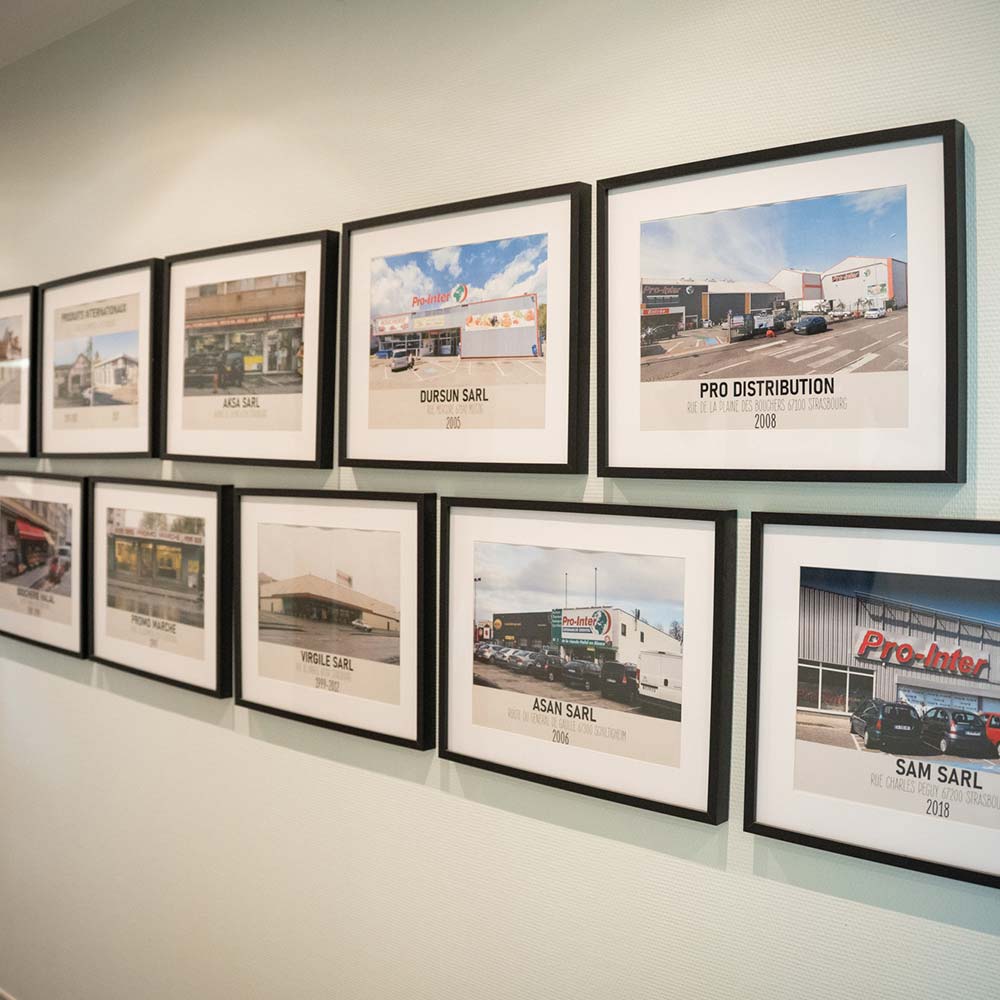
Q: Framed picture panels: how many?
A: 10